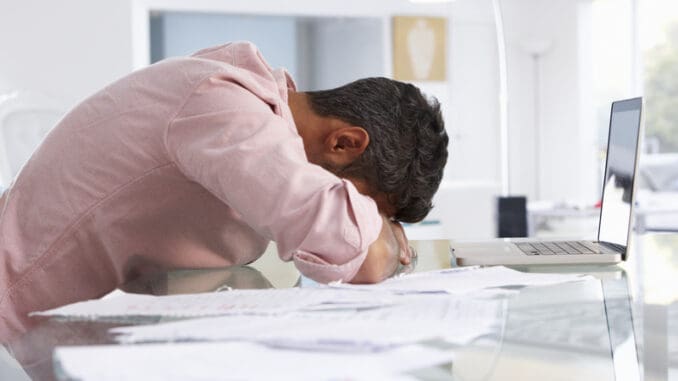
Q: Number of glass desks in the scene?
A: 1